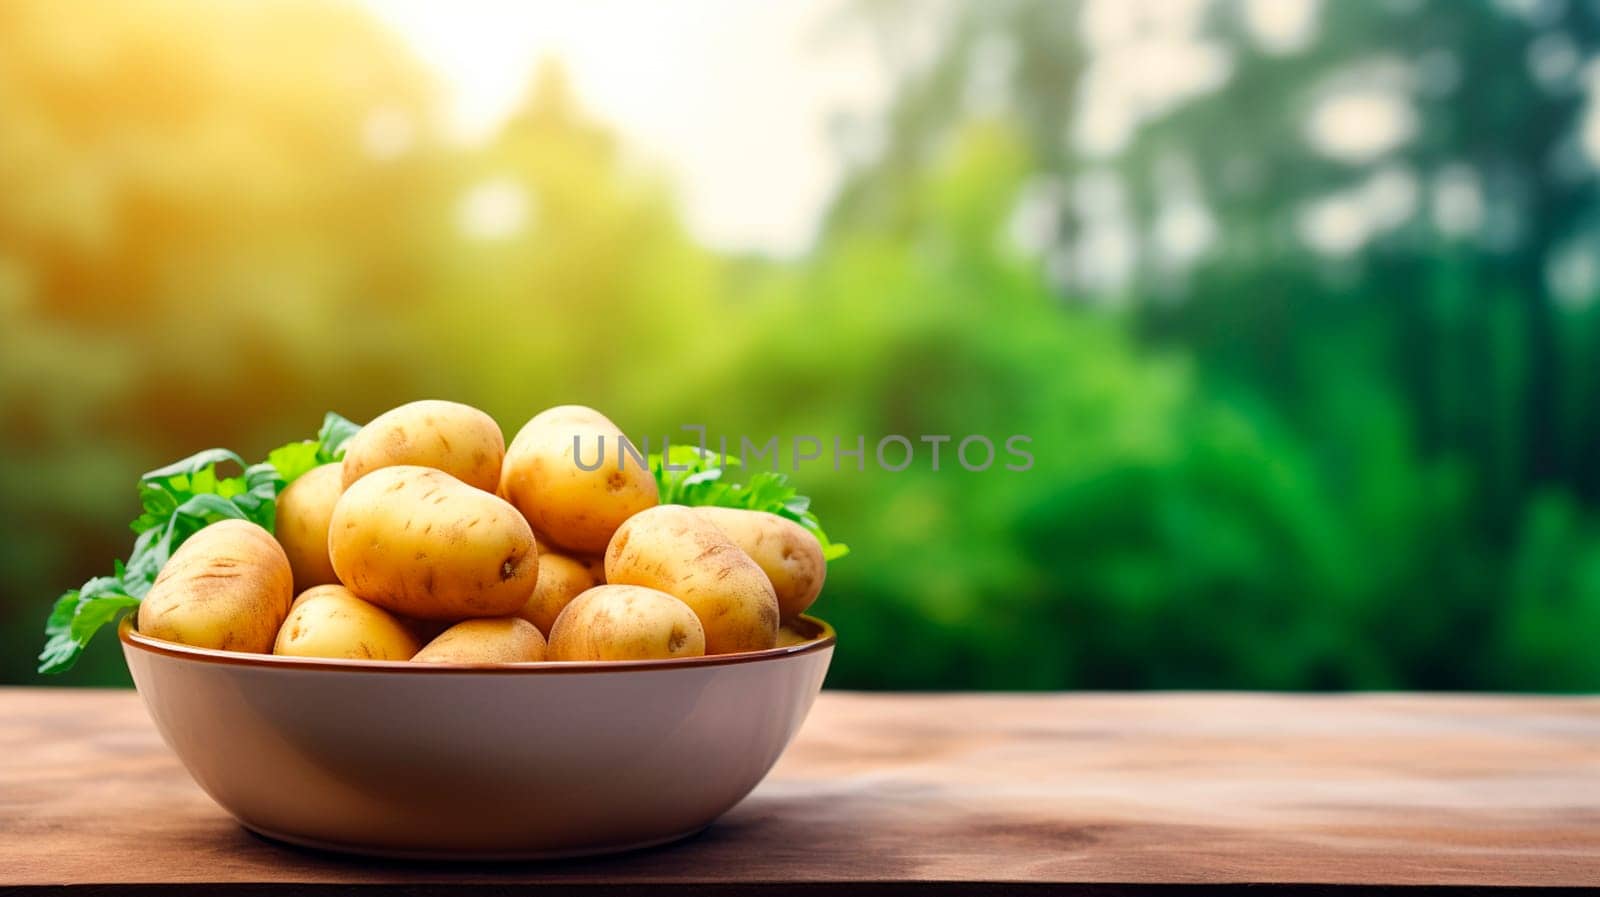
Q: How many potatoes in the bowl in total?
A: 11